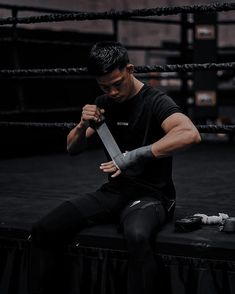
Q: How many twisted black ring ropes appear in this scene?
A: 3